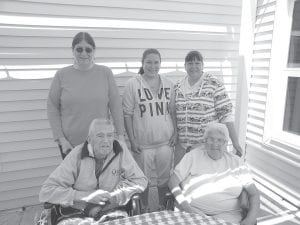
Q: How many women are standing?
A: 3